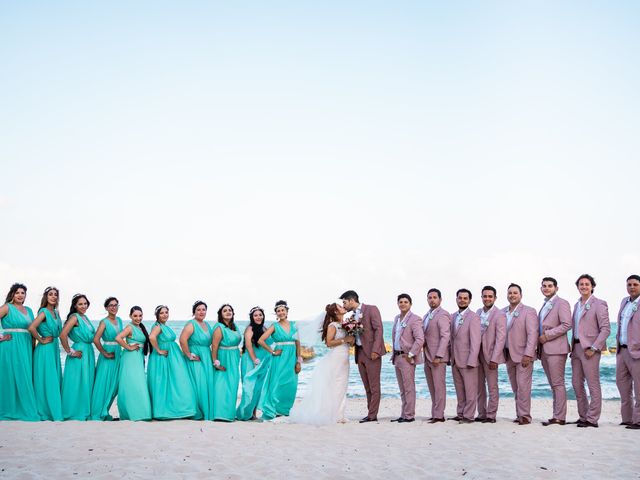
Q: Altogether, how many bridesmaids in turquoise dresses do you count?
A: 10